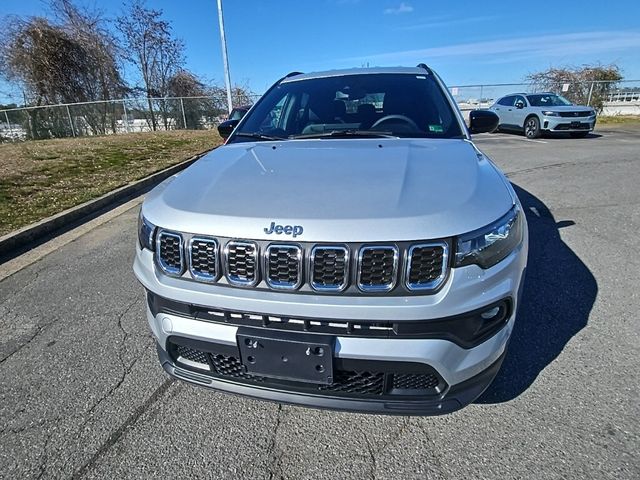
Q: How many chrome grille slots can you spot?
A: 7